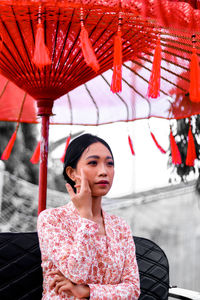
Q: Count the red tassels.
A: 12